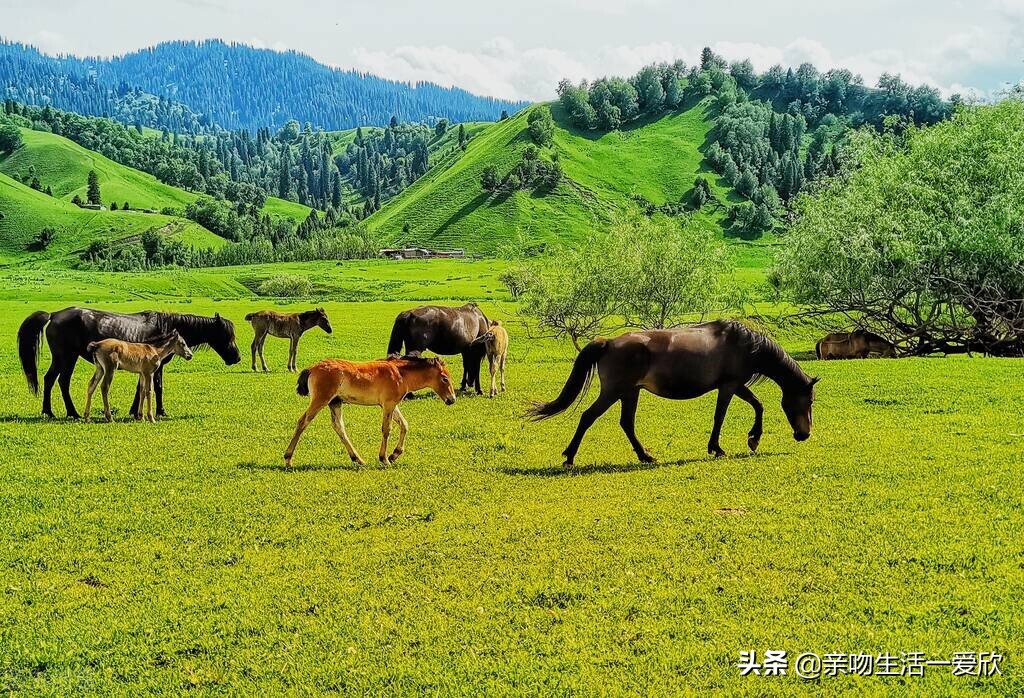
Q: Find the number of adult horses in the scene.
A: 4